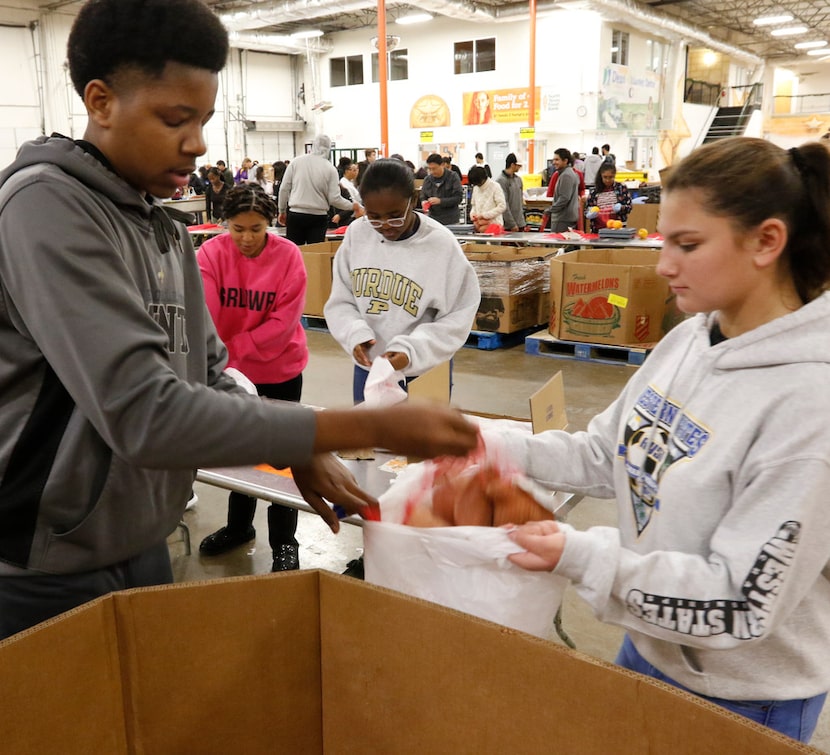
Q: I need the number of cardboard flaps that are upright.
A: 2